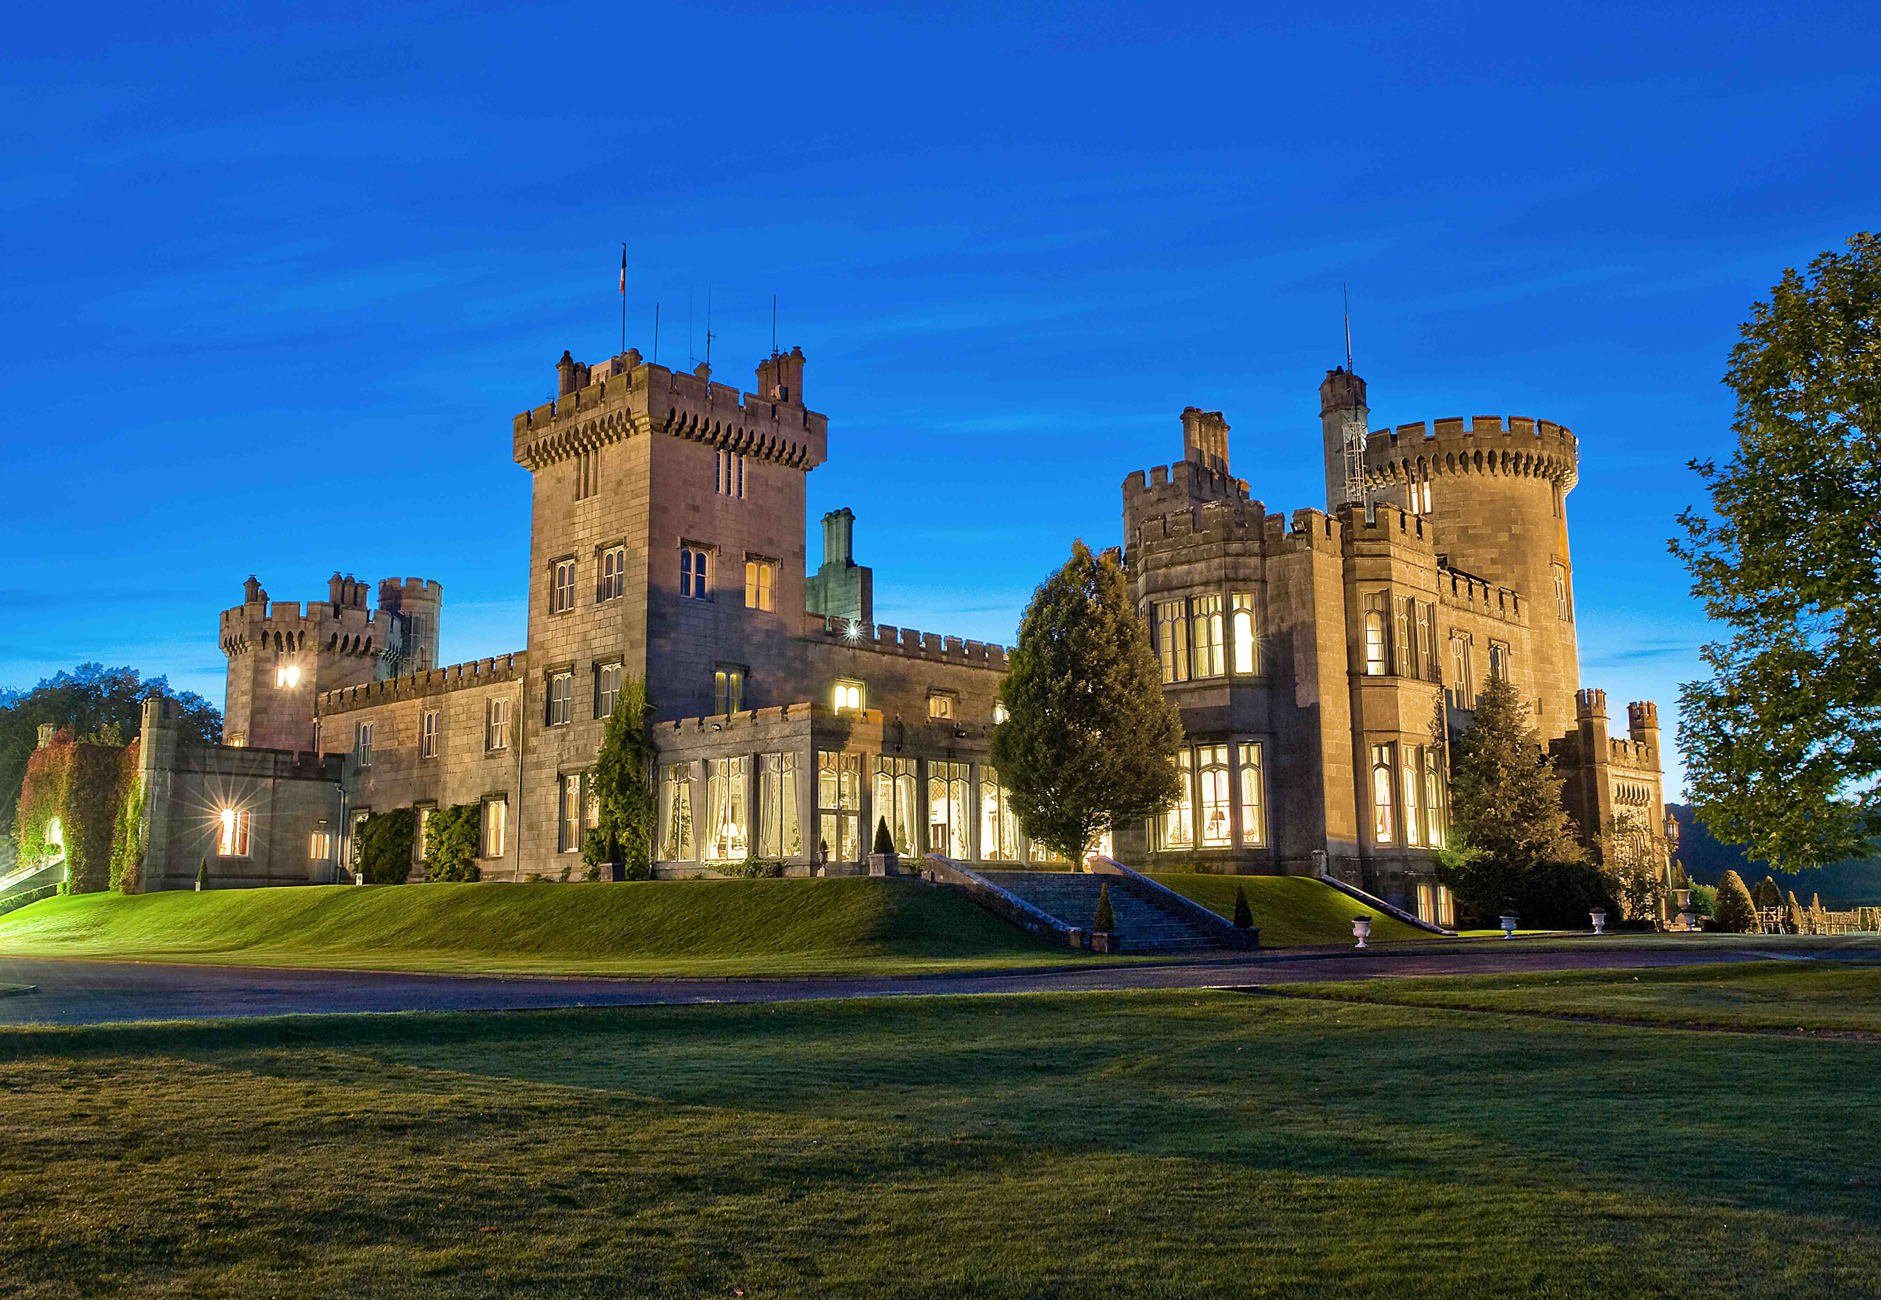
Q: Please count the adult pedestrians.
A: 0